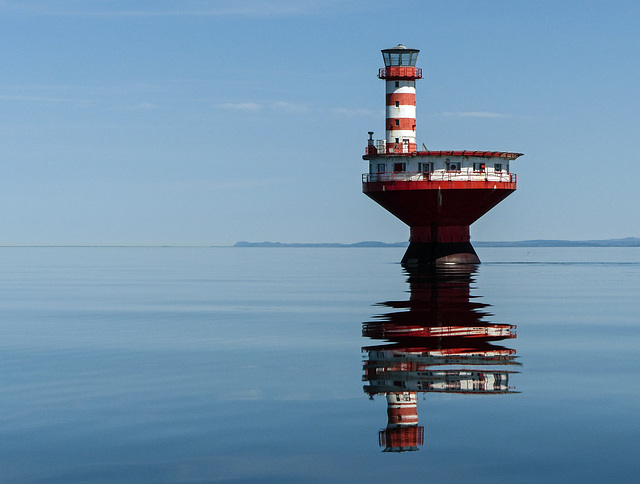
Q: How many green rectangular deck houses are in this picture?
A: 0